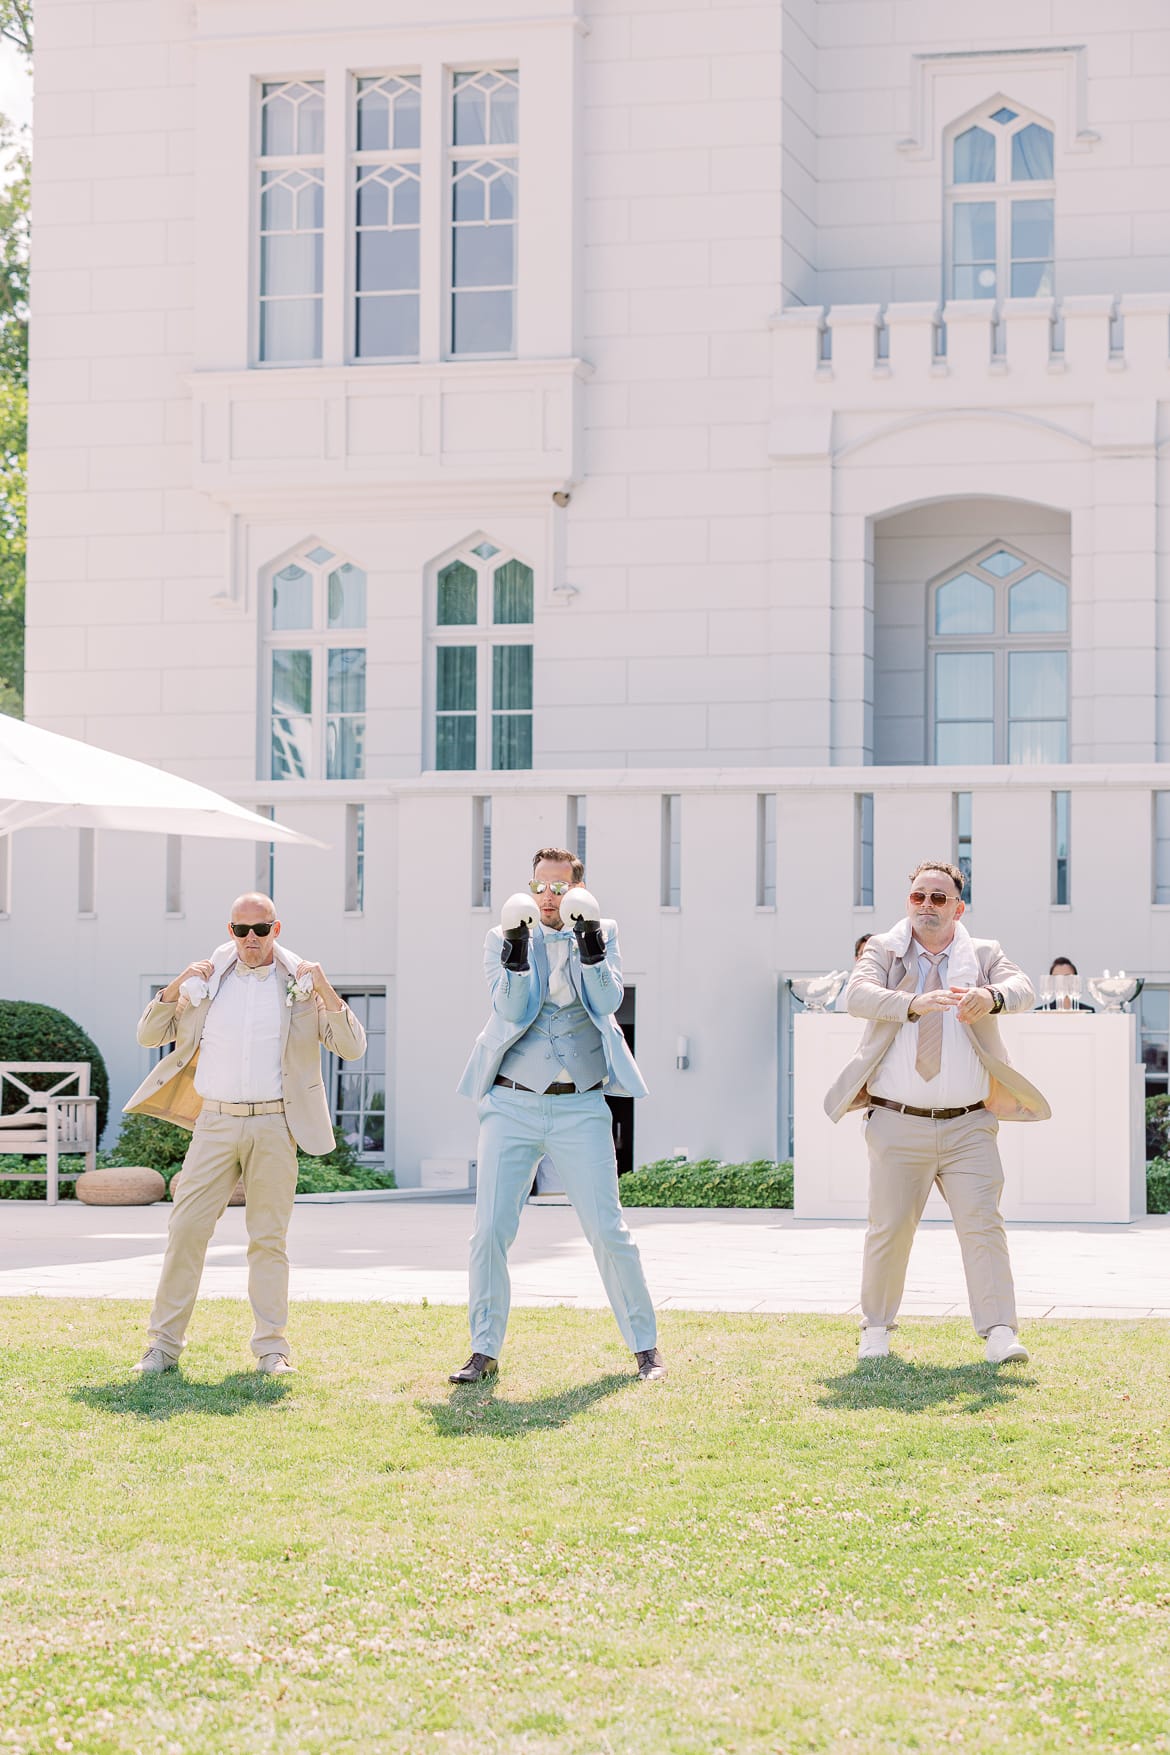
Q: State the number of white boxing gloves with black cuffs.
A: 2